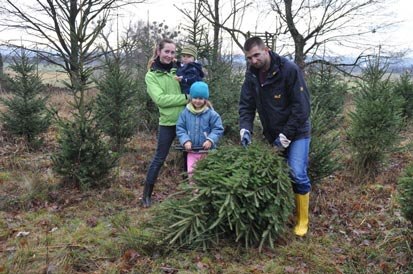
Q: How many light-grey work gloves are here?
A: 2